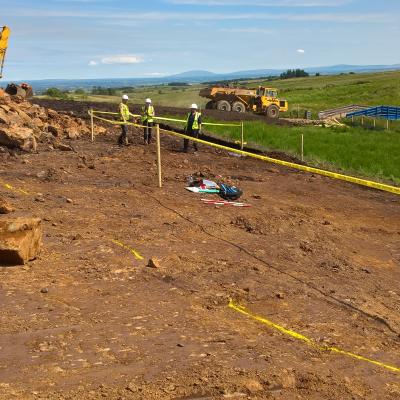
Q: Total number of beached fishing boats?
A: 0